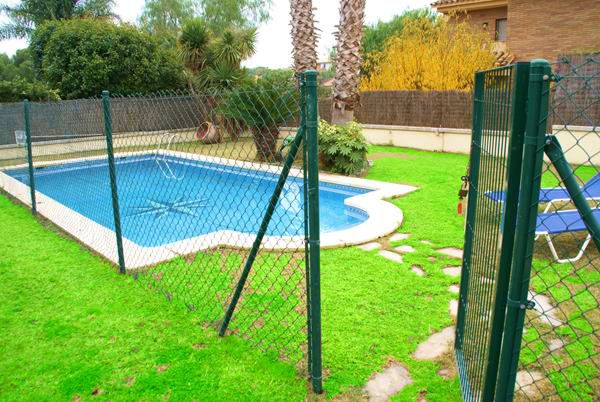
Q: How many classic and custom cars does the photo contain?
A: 0